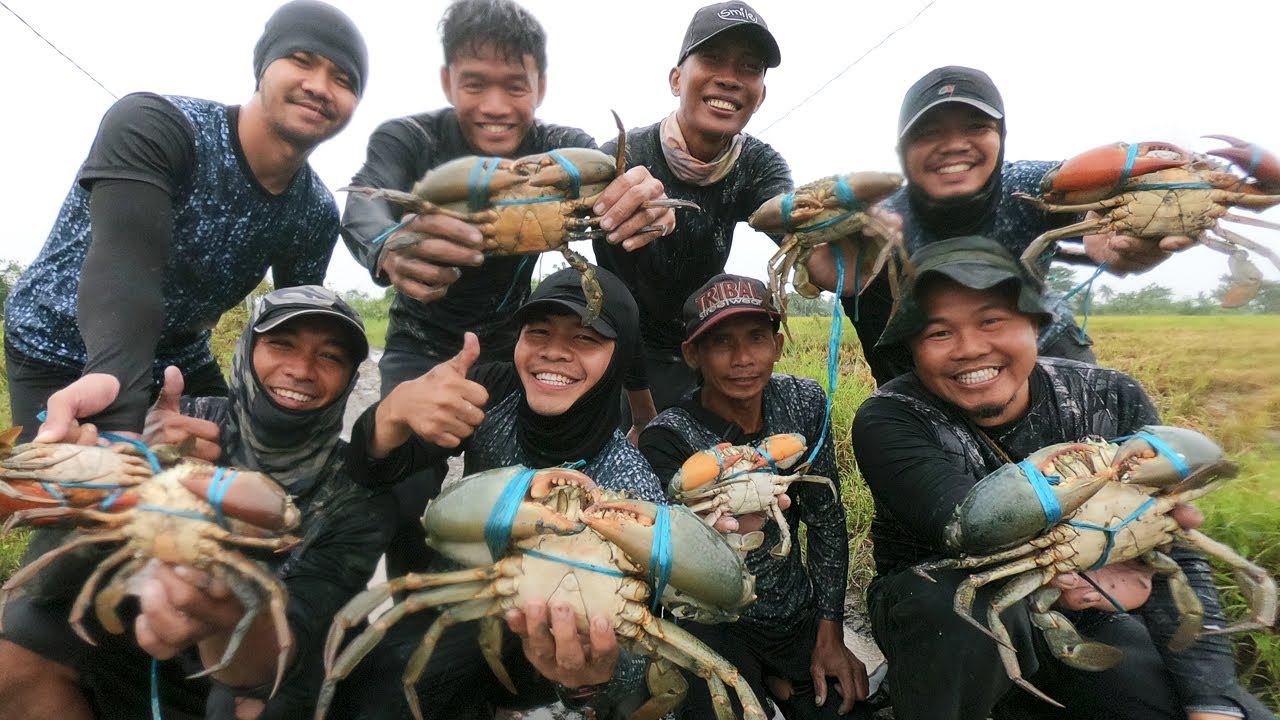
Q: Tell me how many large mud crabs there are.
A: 8